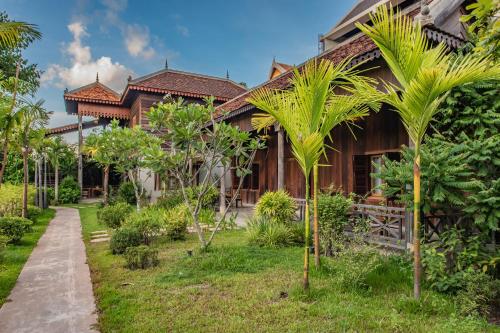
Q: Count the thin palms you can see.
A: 3